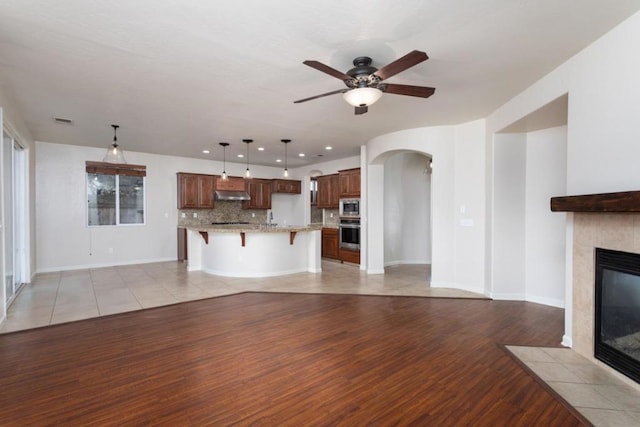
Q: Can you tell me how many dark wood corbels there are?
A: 3